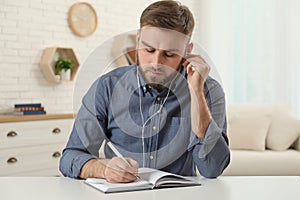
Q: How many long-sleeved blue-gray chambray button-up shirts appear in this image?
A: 1